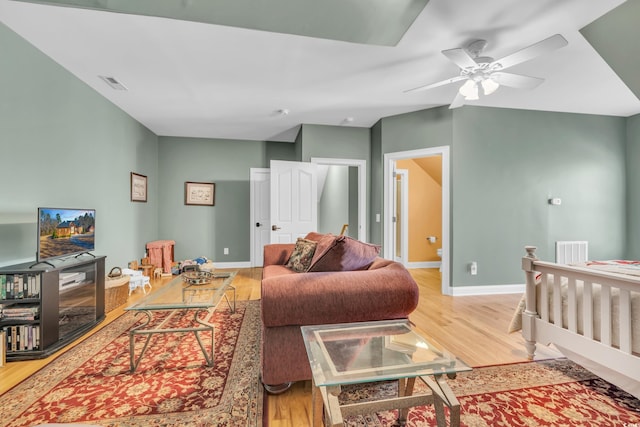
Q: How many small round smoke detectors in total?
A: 2